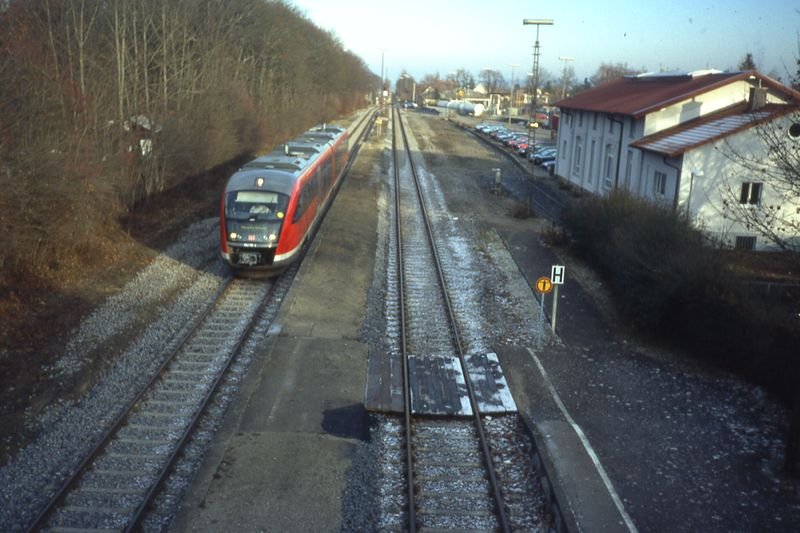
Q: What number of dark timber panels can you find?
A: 3